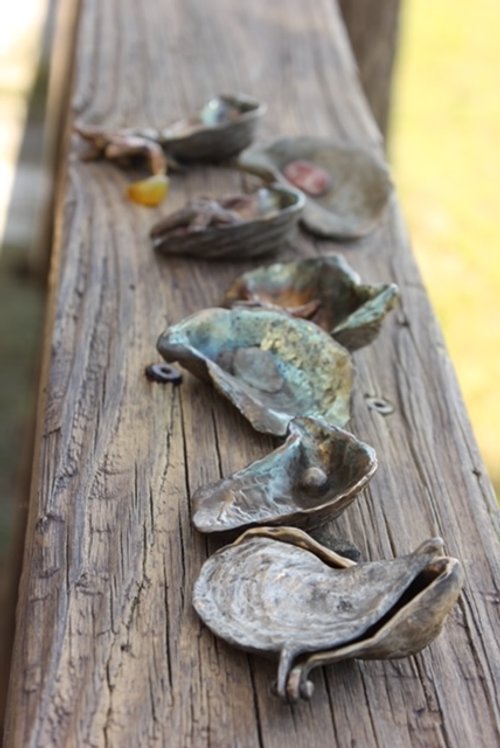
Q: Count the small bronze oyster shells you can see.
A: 7